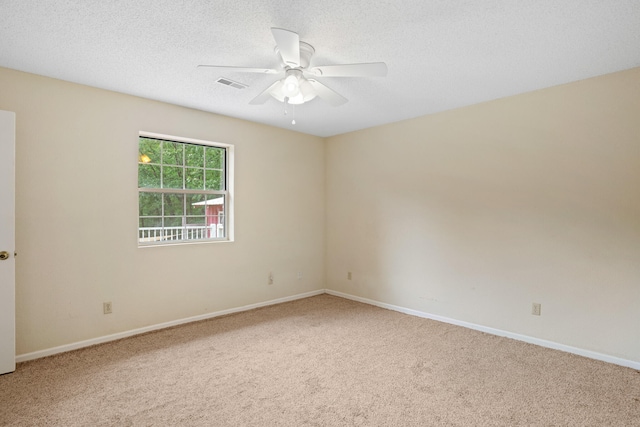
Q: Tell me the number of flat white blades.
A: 5